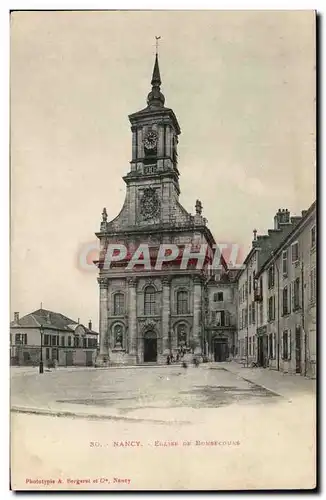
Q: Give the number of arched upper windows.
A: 3